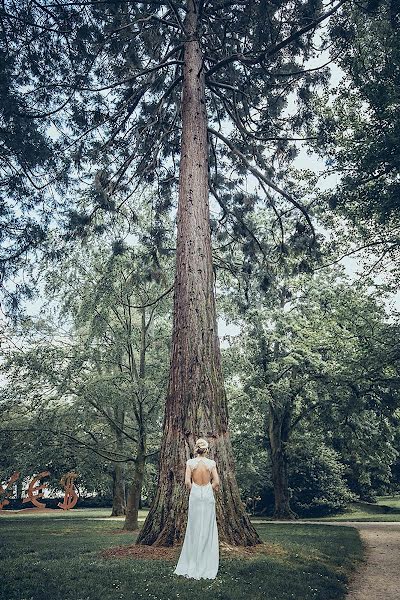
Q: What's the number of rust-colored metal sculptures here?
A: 3